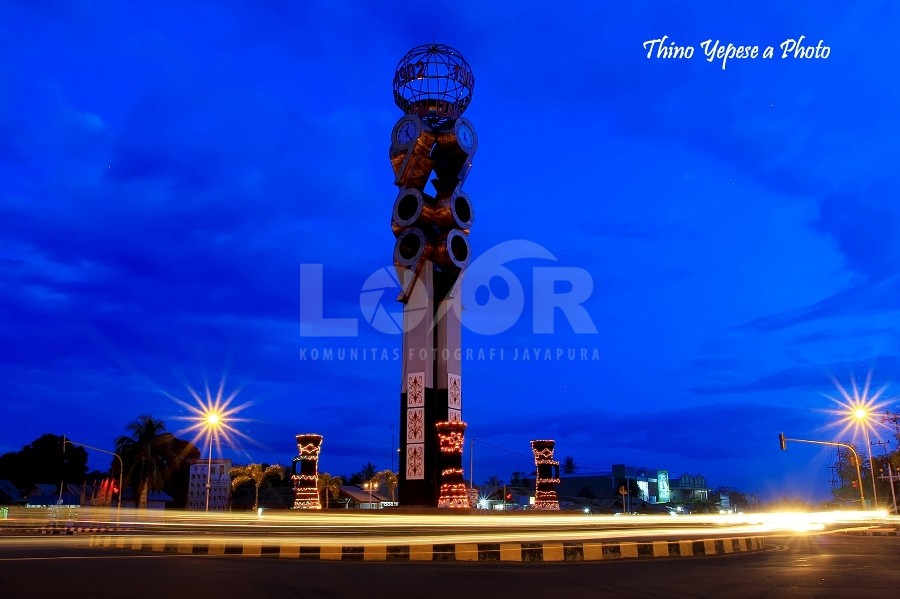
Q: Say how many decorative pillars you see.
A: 3